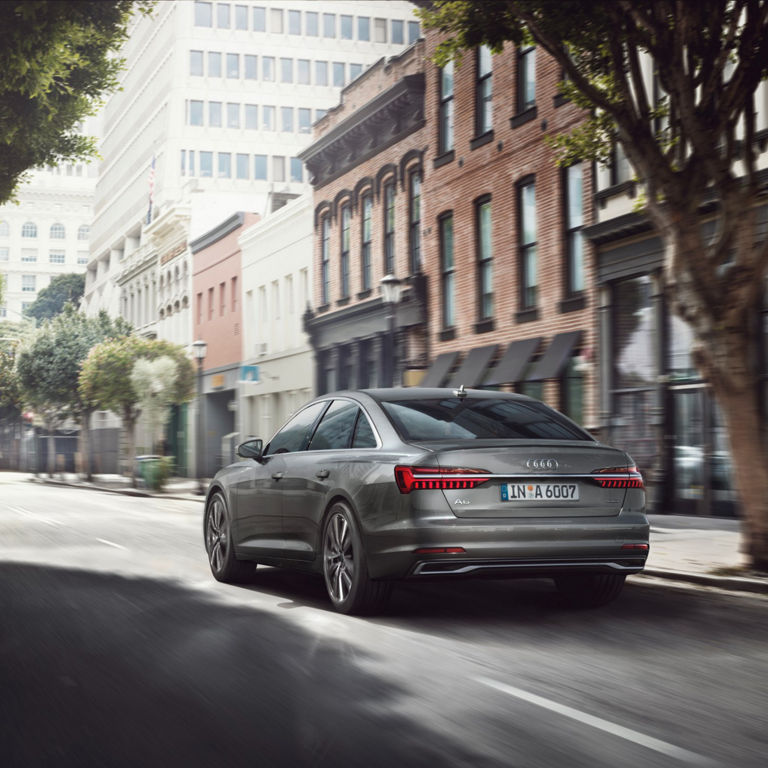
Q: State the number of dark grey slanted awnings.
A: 4